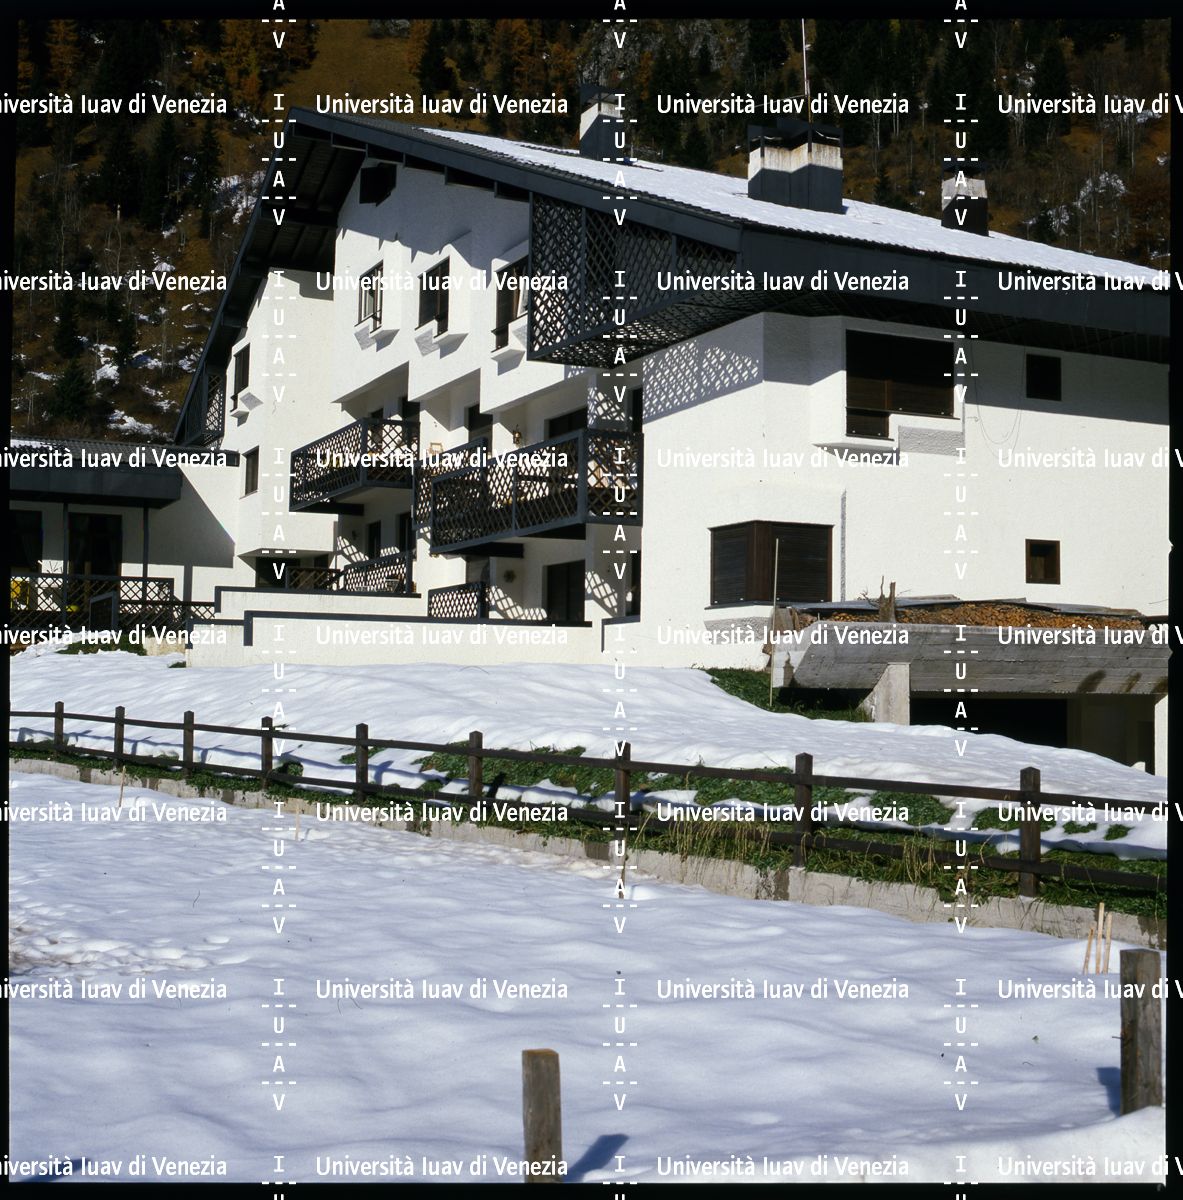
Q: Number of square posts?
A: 11